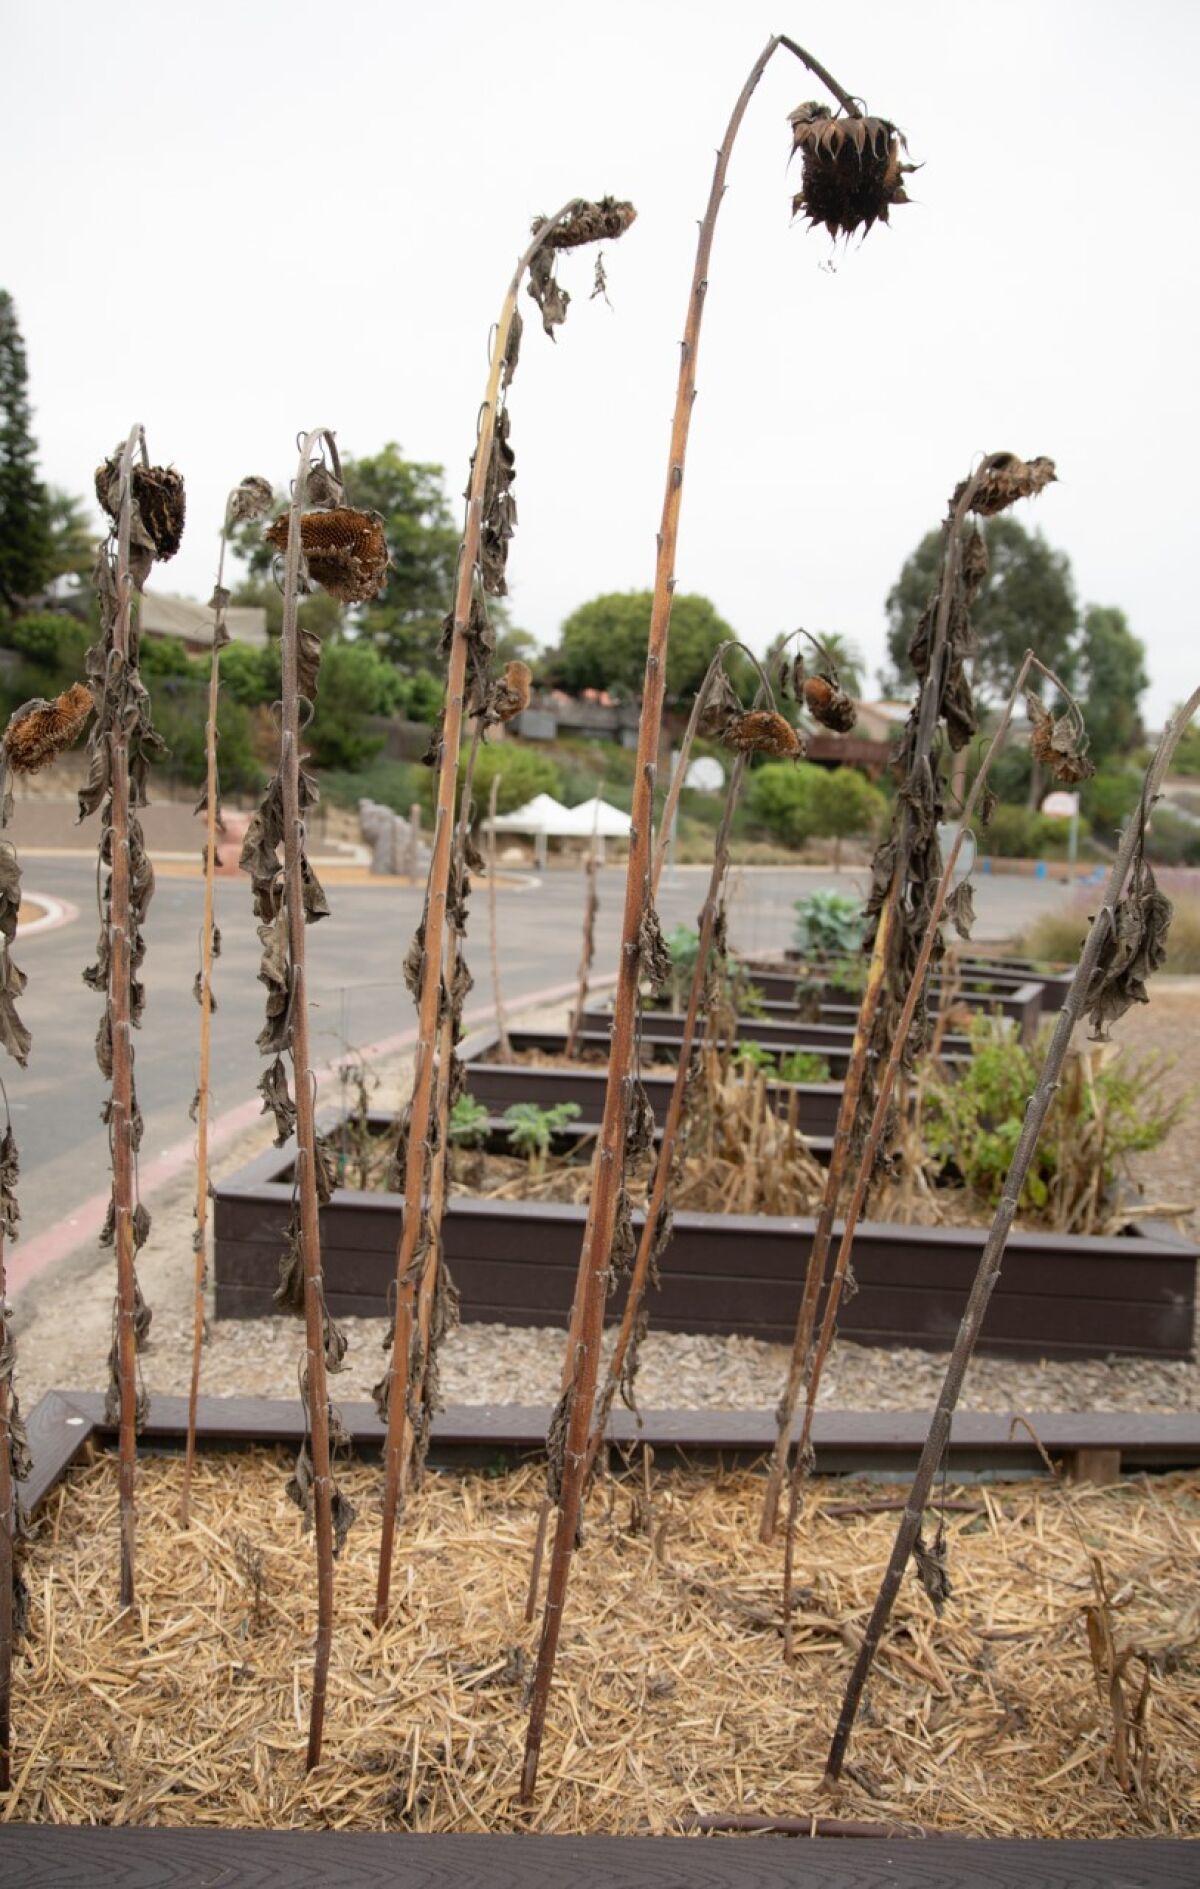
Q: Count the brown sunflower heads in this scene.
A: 11